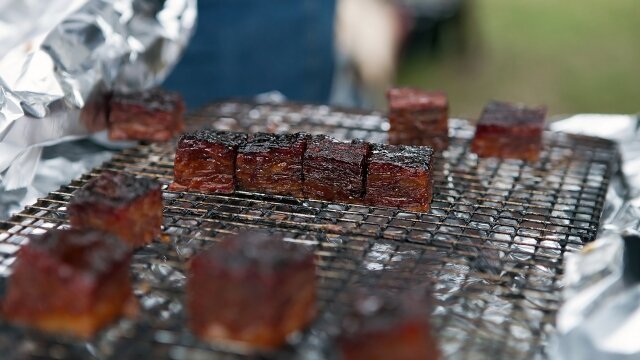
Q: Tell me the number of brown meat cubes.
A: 11